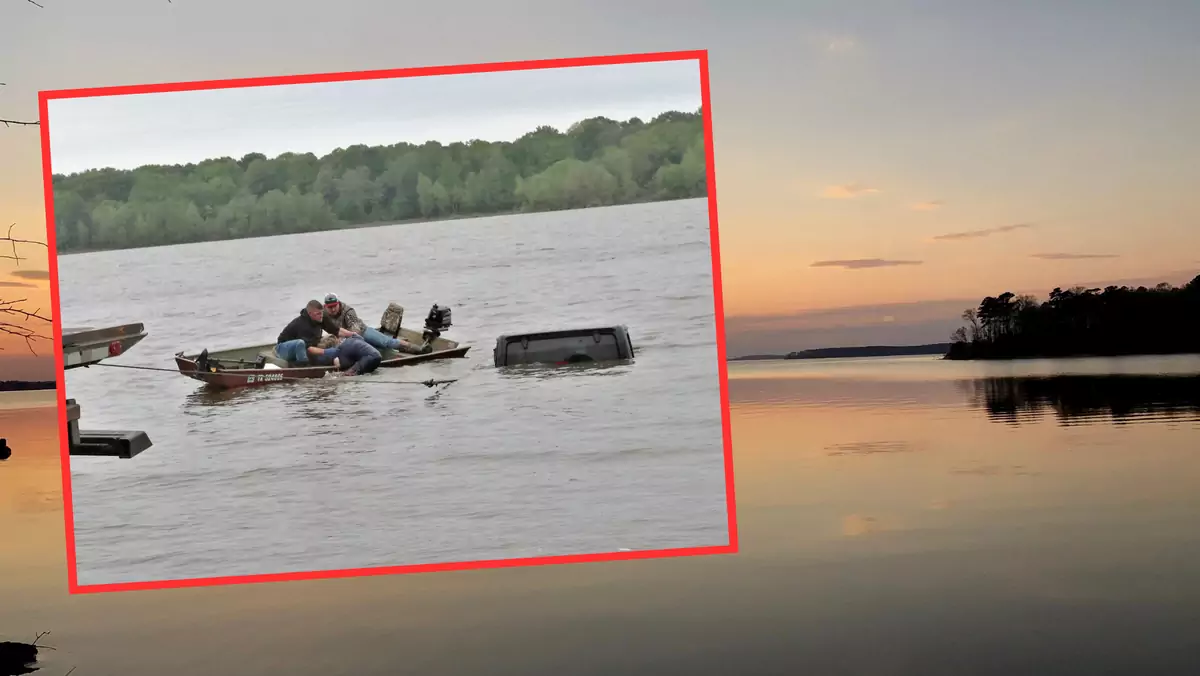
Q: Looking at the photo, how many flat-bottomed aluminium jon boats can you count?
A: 1